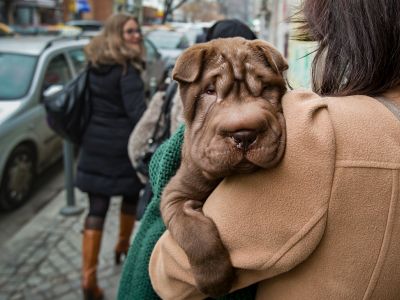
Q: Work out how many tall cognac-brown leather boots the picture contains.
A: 2